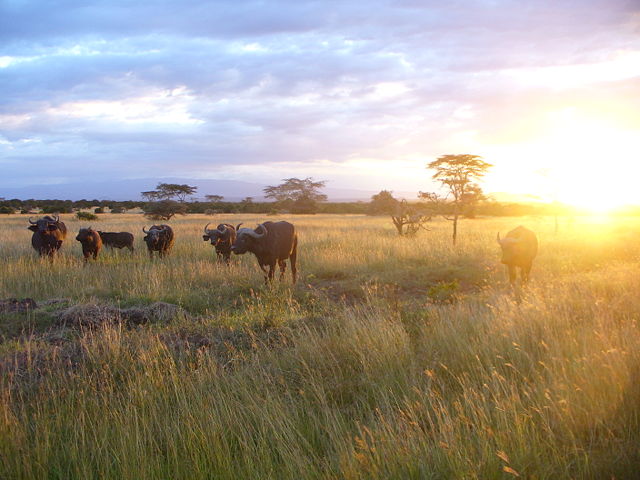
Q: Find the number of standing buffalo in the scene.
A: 7